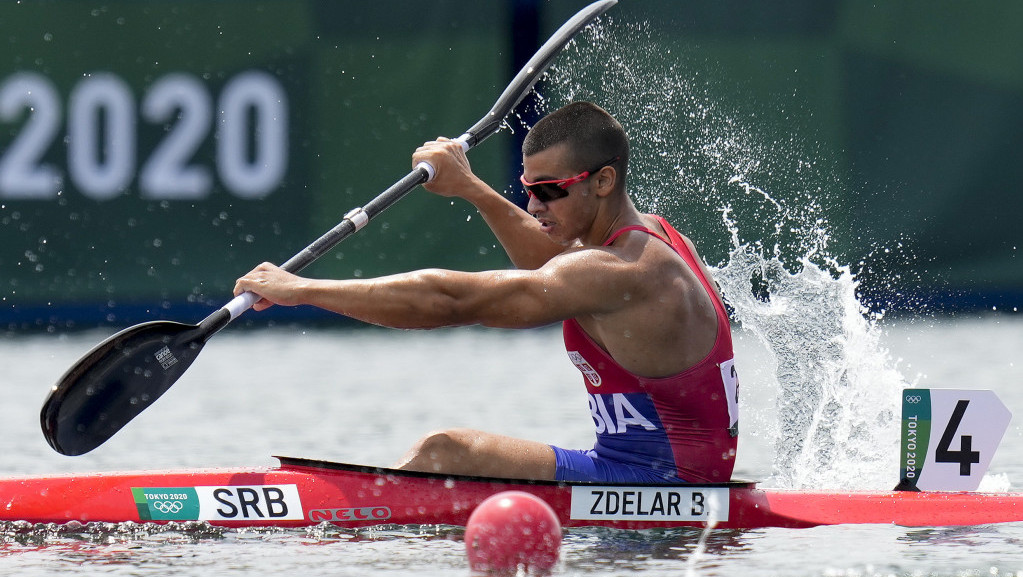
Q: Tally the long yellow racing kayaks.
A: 0